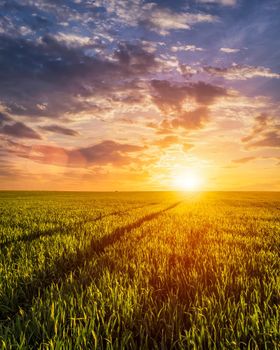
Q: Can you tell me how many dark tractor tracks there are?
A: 2